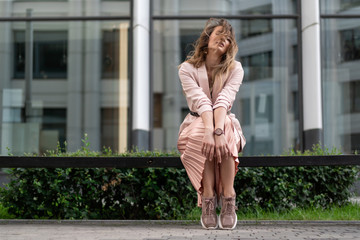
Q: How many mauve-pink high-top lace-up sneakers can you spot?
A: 2